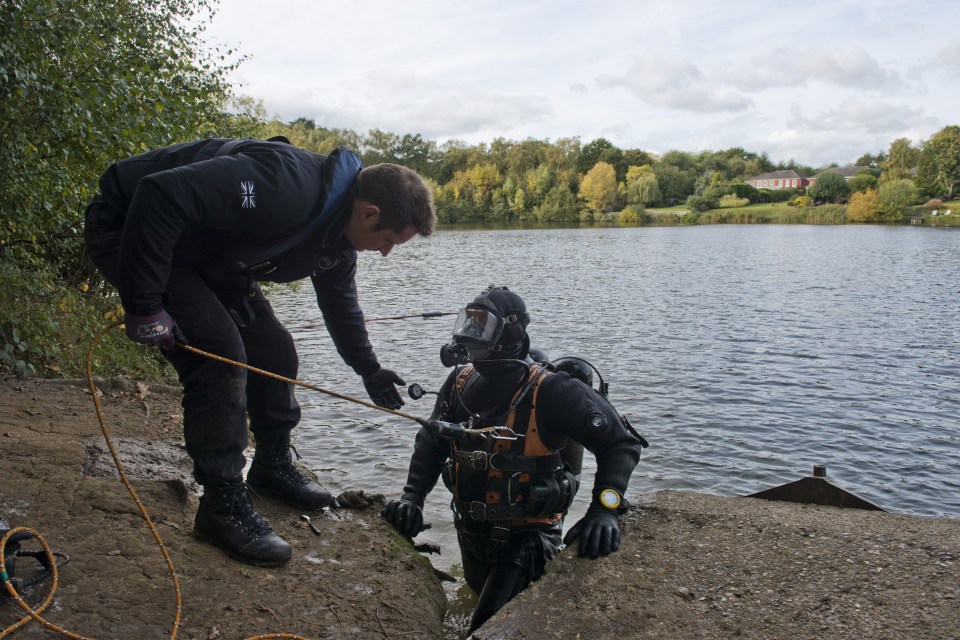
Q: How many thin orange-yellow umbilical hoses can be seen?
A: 1